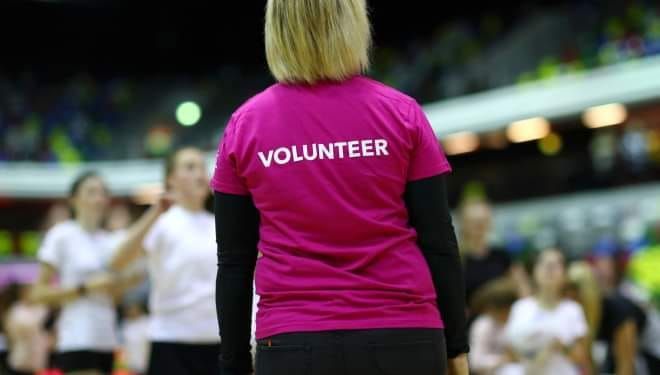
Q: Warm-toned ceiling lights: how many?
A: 3